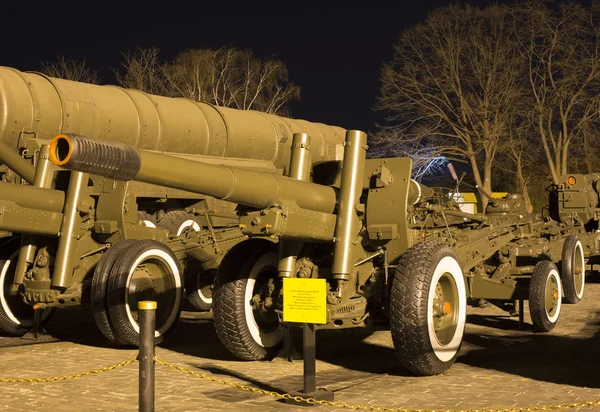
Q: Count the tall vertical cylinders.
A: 4